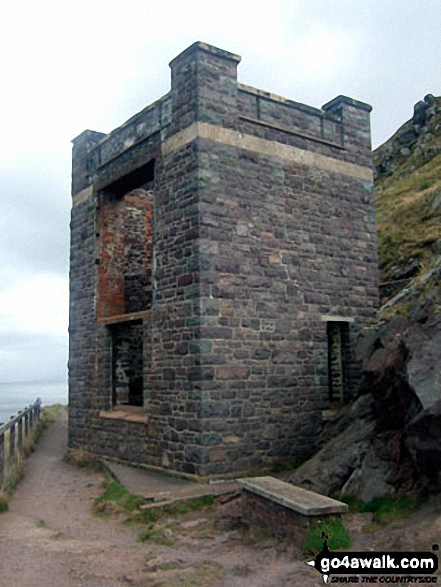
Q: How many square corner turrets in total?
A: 3